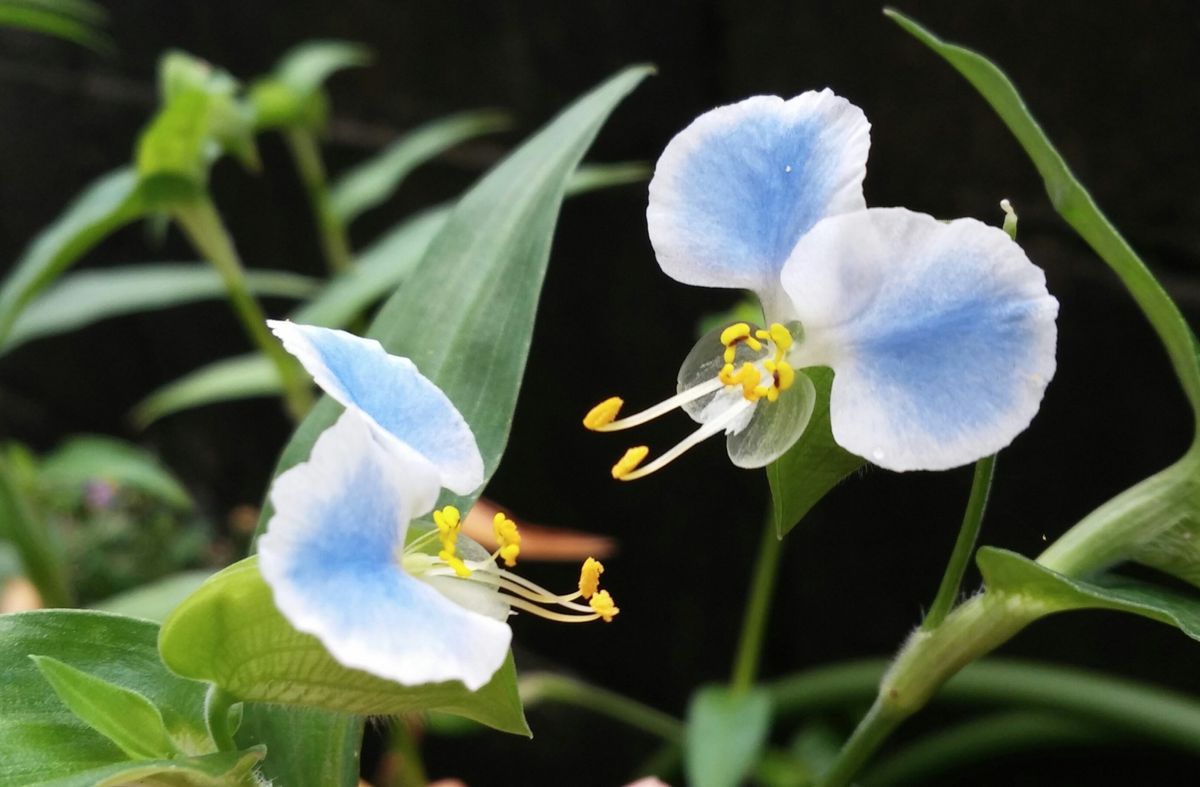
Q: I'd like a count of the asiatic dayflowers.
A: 2